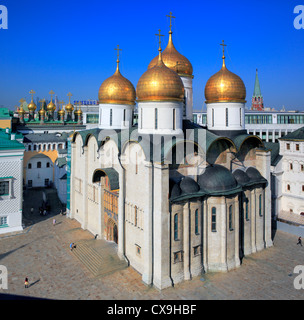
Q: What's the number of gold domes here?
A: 11